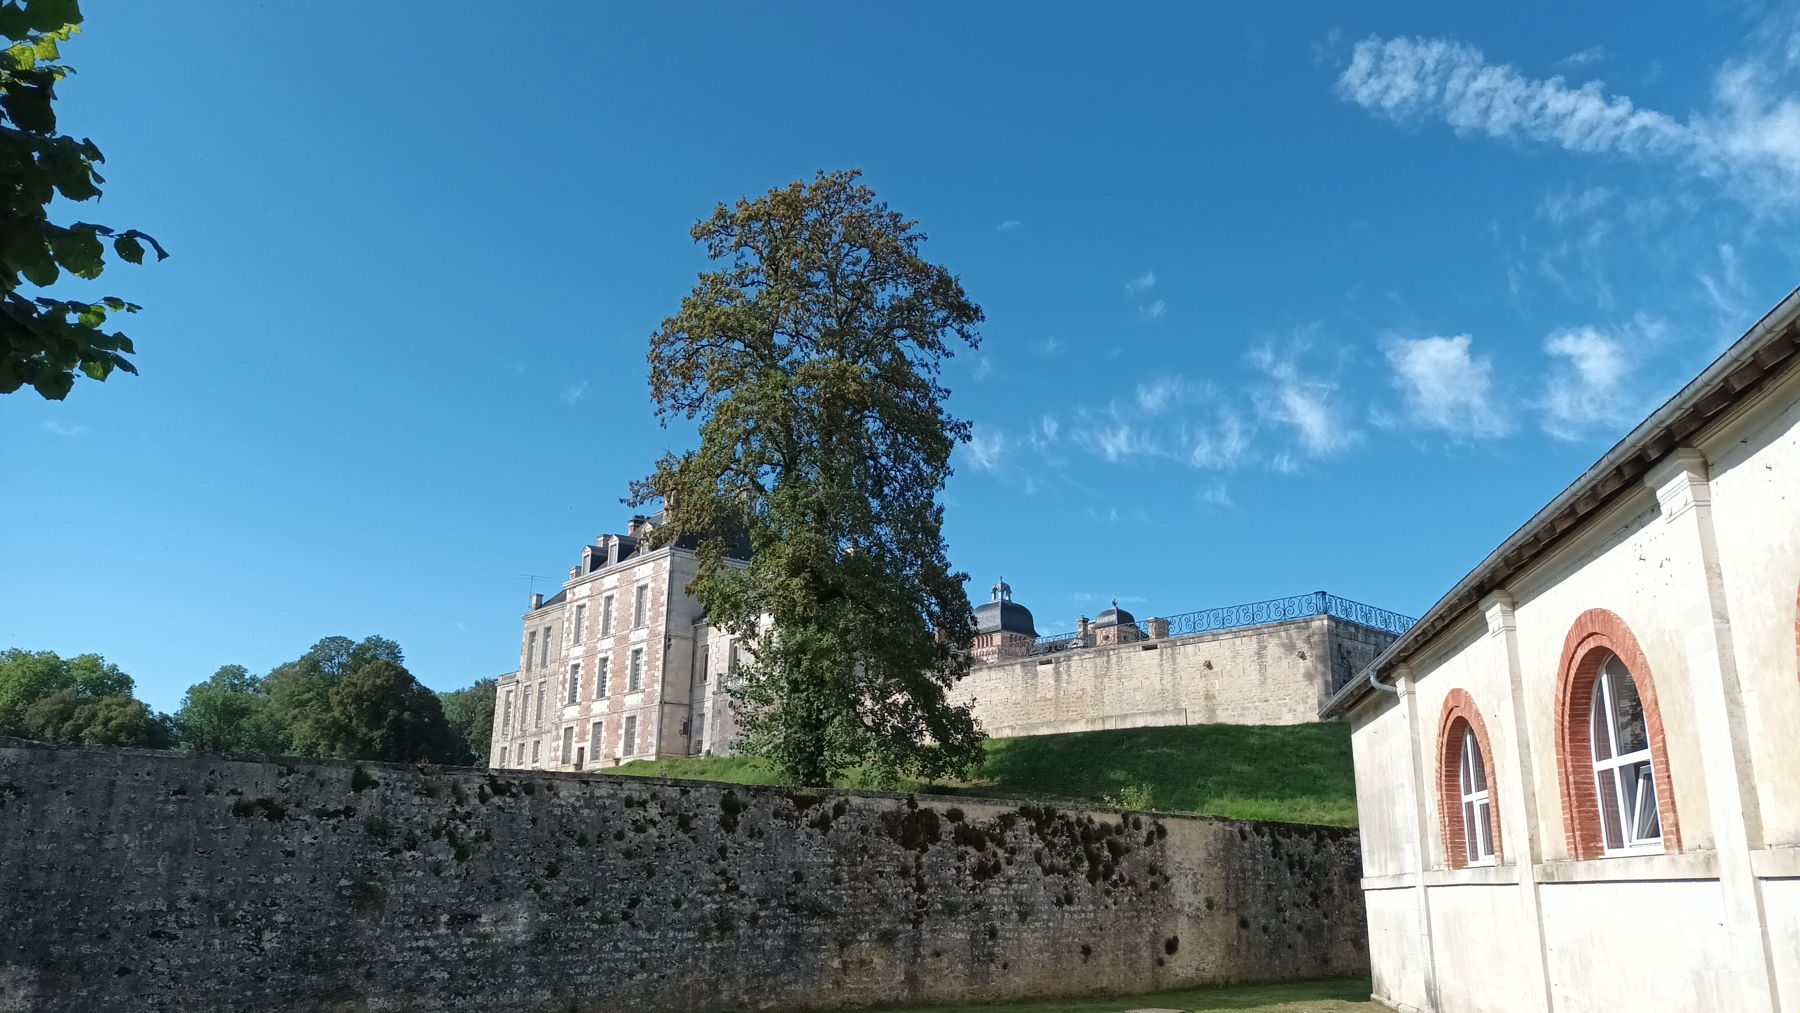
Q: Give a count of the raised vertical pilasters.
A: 3